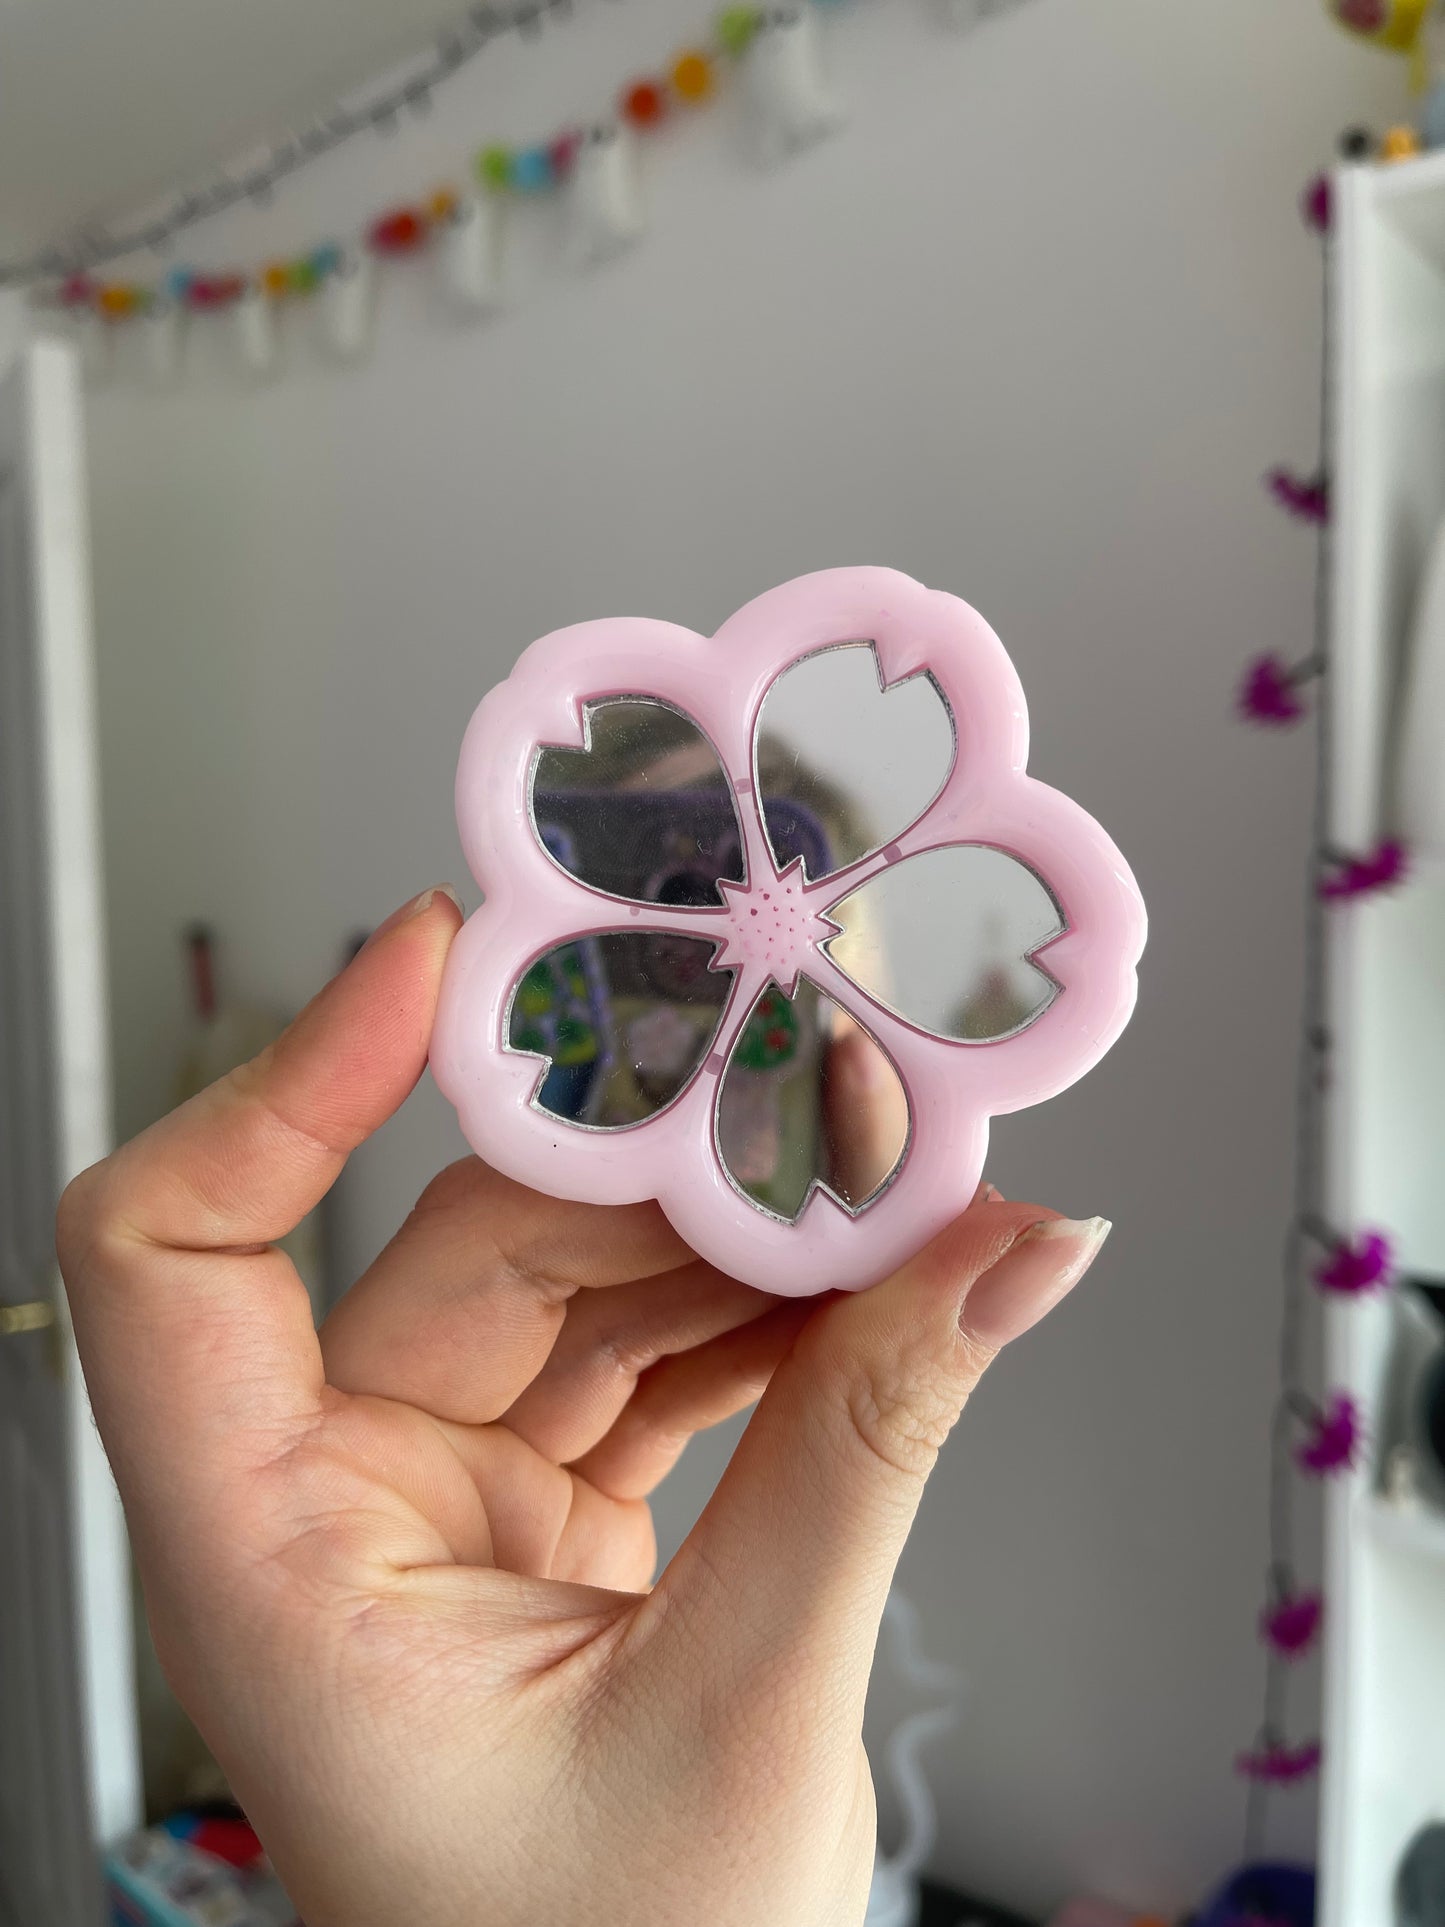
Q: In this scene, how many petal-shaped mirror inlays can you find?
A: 5